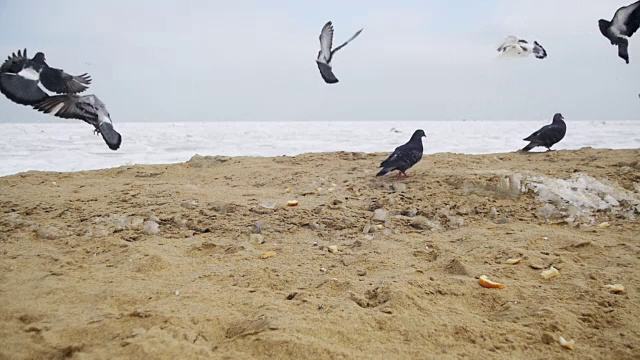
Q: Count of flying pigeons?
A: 5